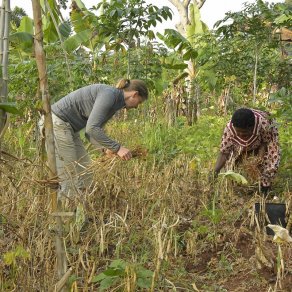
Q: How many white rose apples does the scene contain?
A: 0